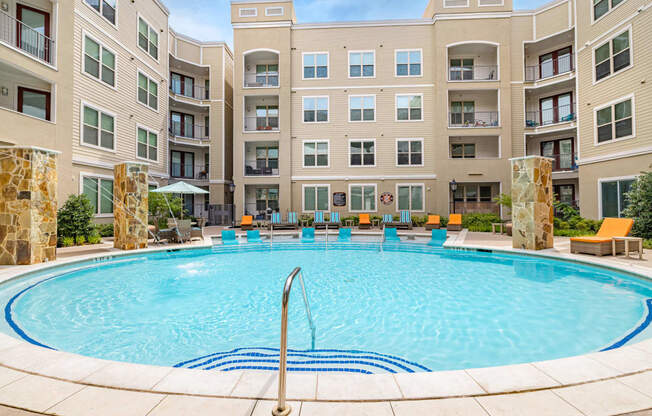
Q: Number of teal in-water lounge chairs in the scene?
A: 6